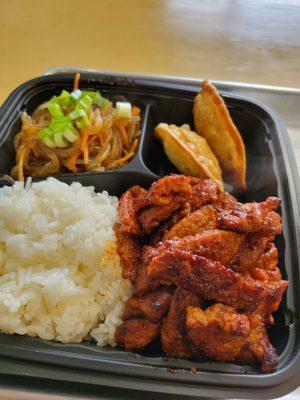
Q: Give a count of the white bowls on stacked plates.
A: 0